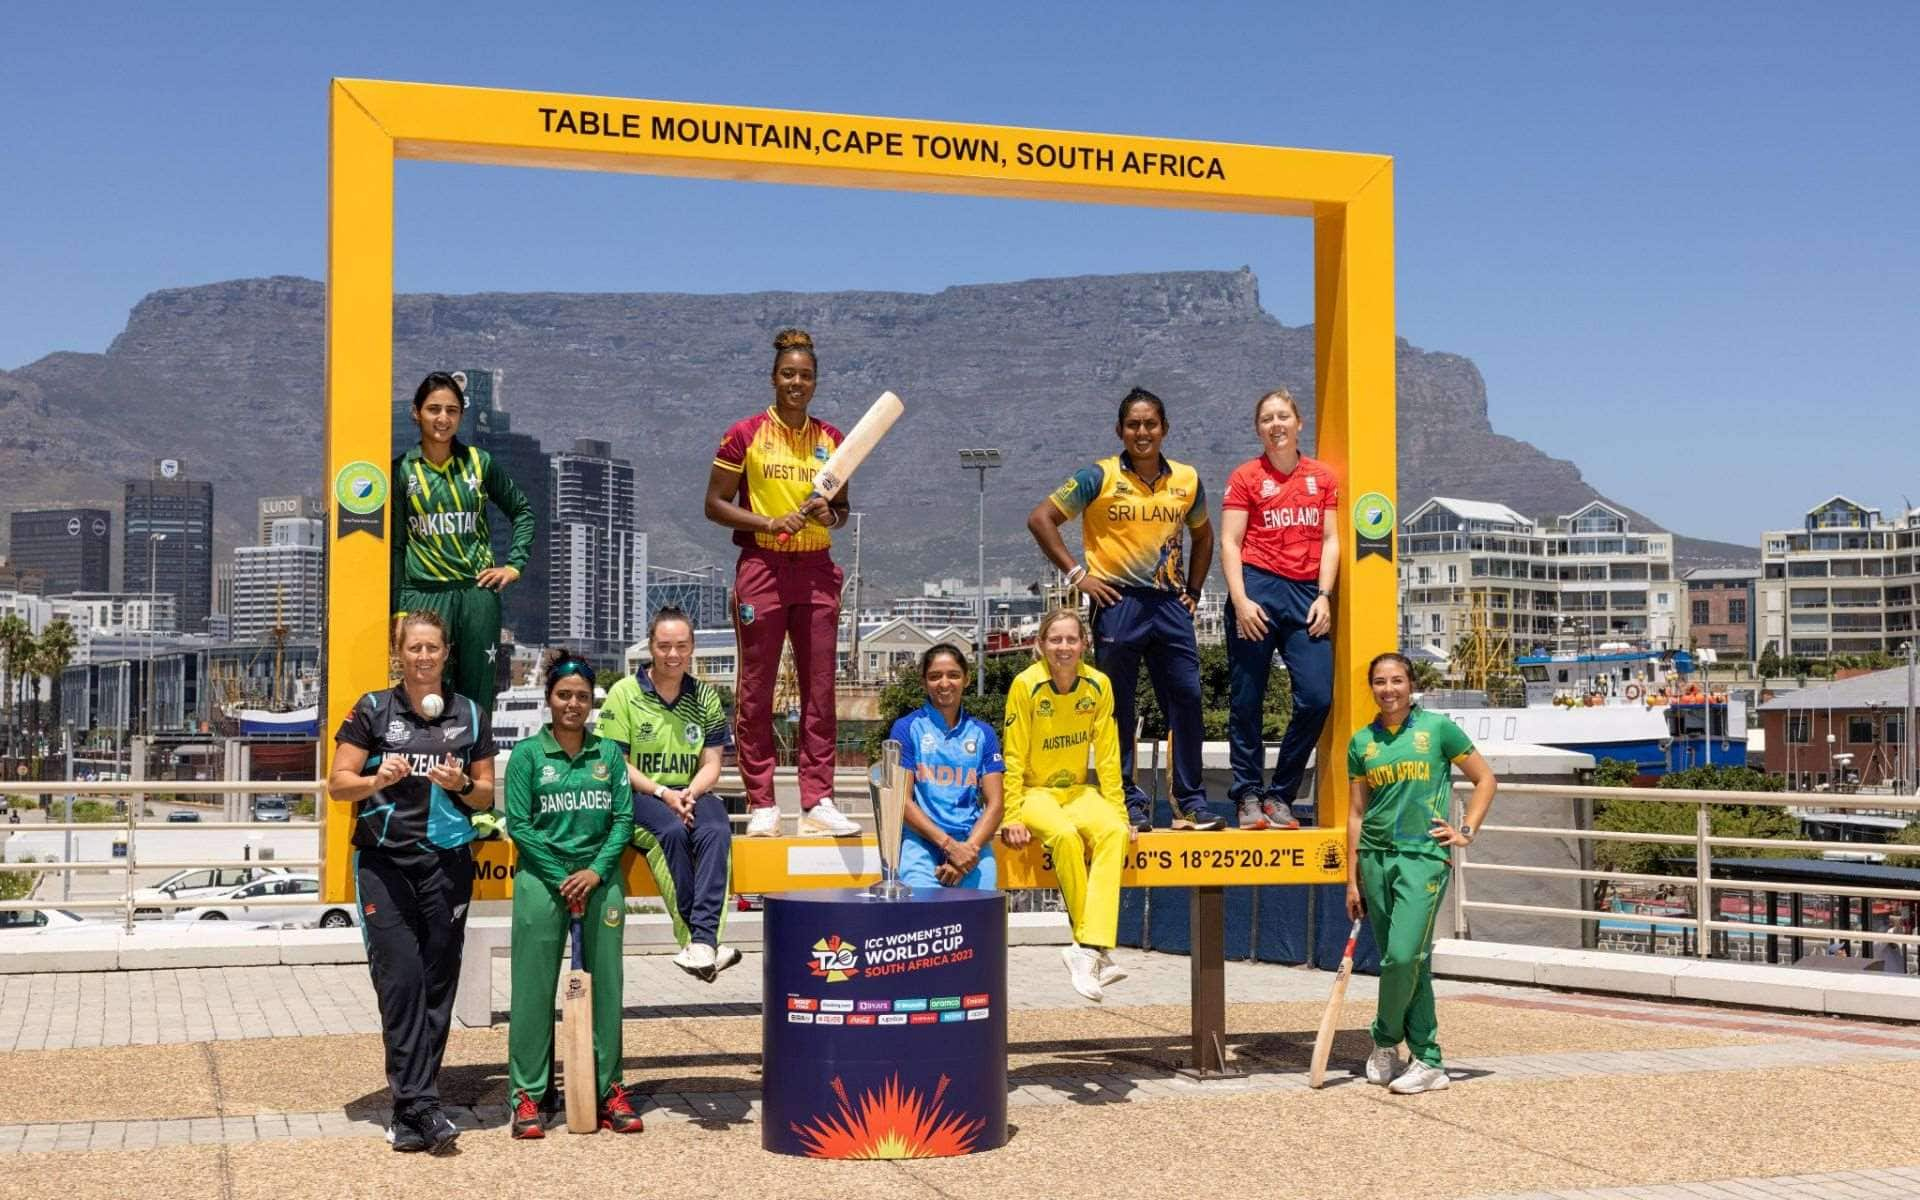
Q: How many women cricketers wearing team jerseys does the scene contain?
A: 10